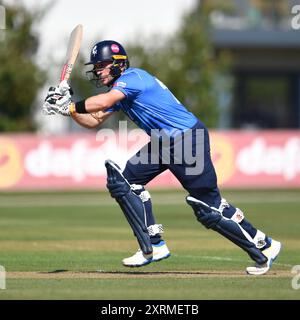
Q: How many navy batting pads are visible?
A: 2